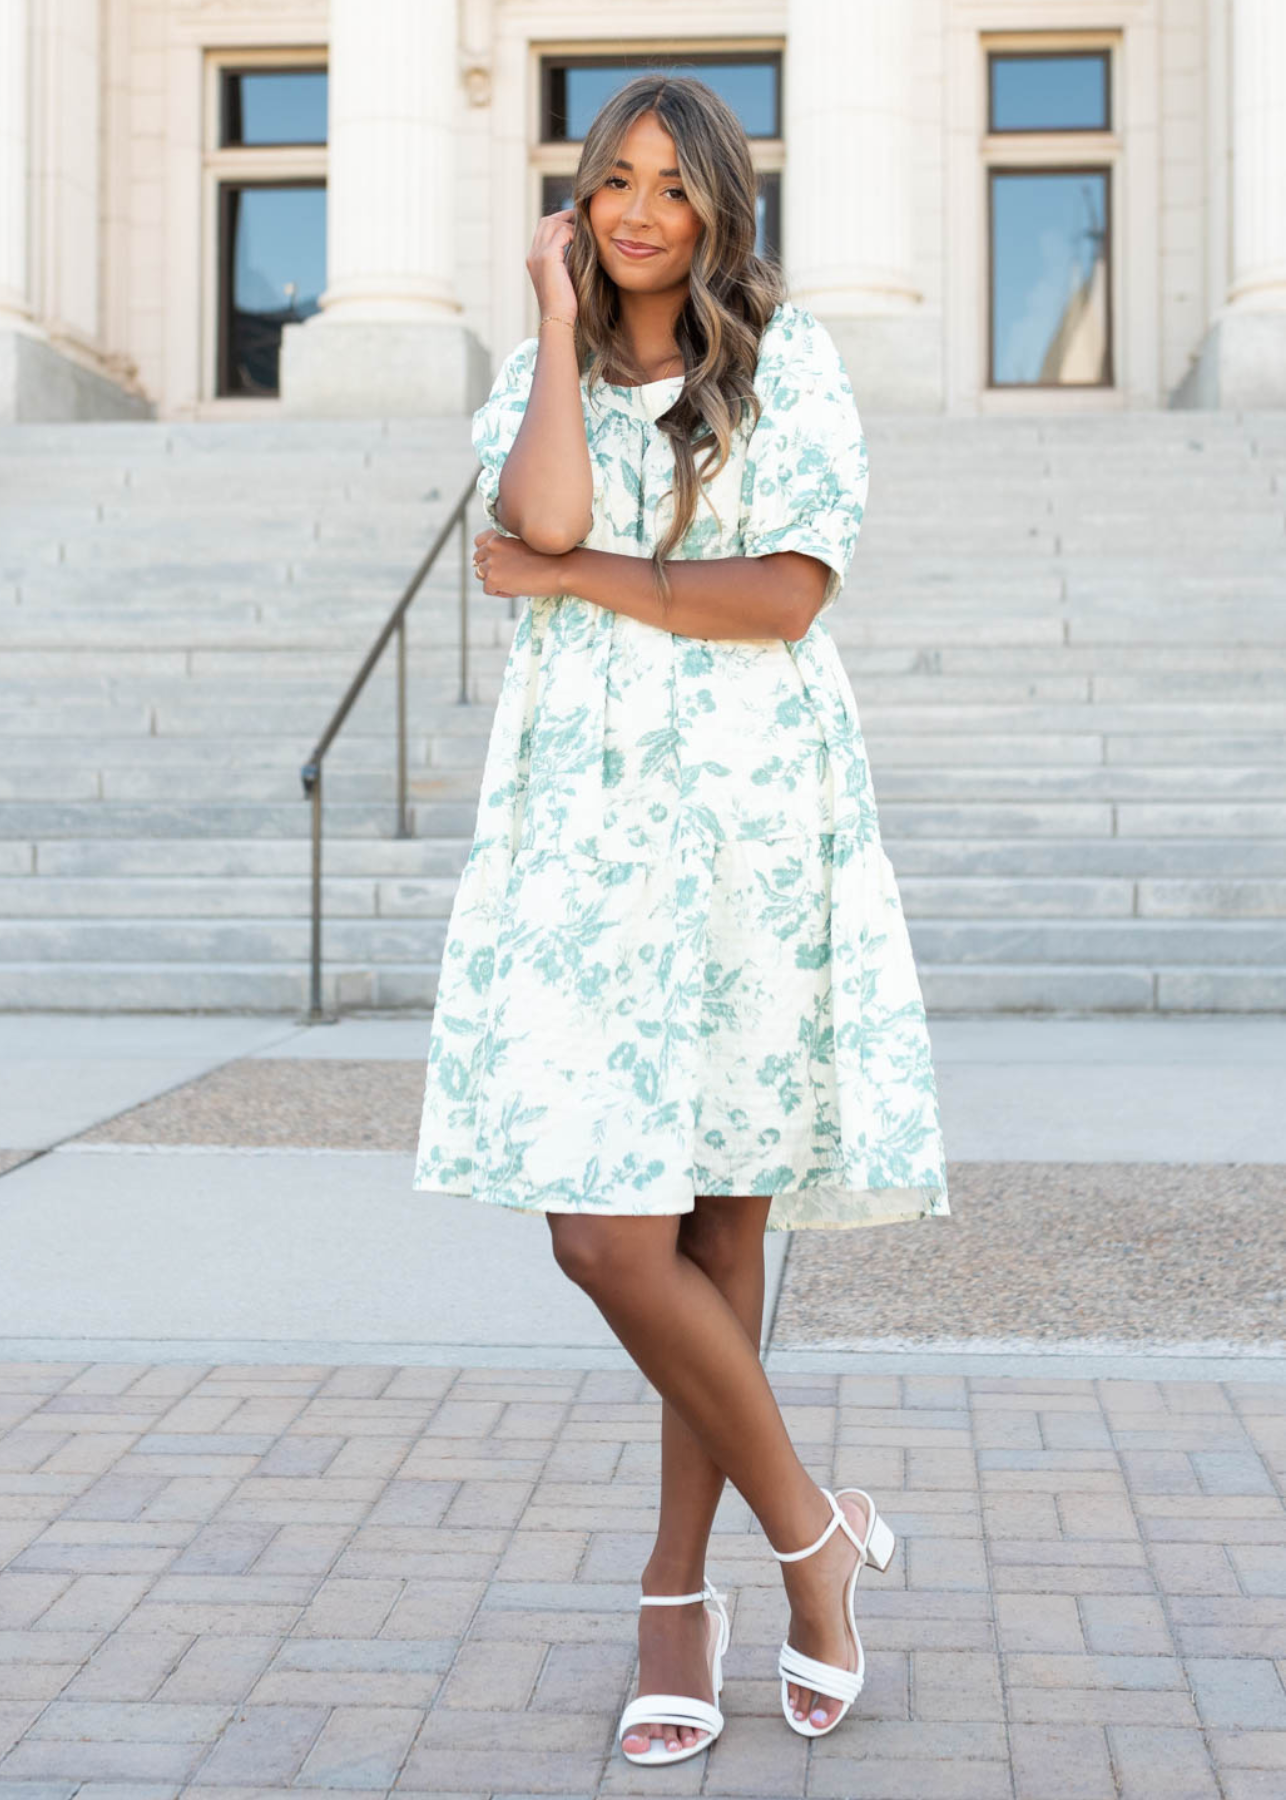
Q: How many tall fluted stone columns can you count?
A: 4